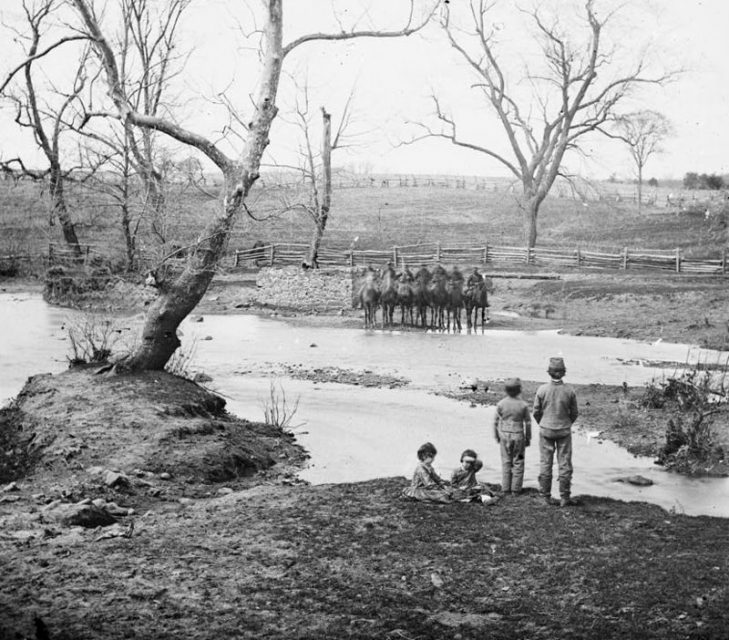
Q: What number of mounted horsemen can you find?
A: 7